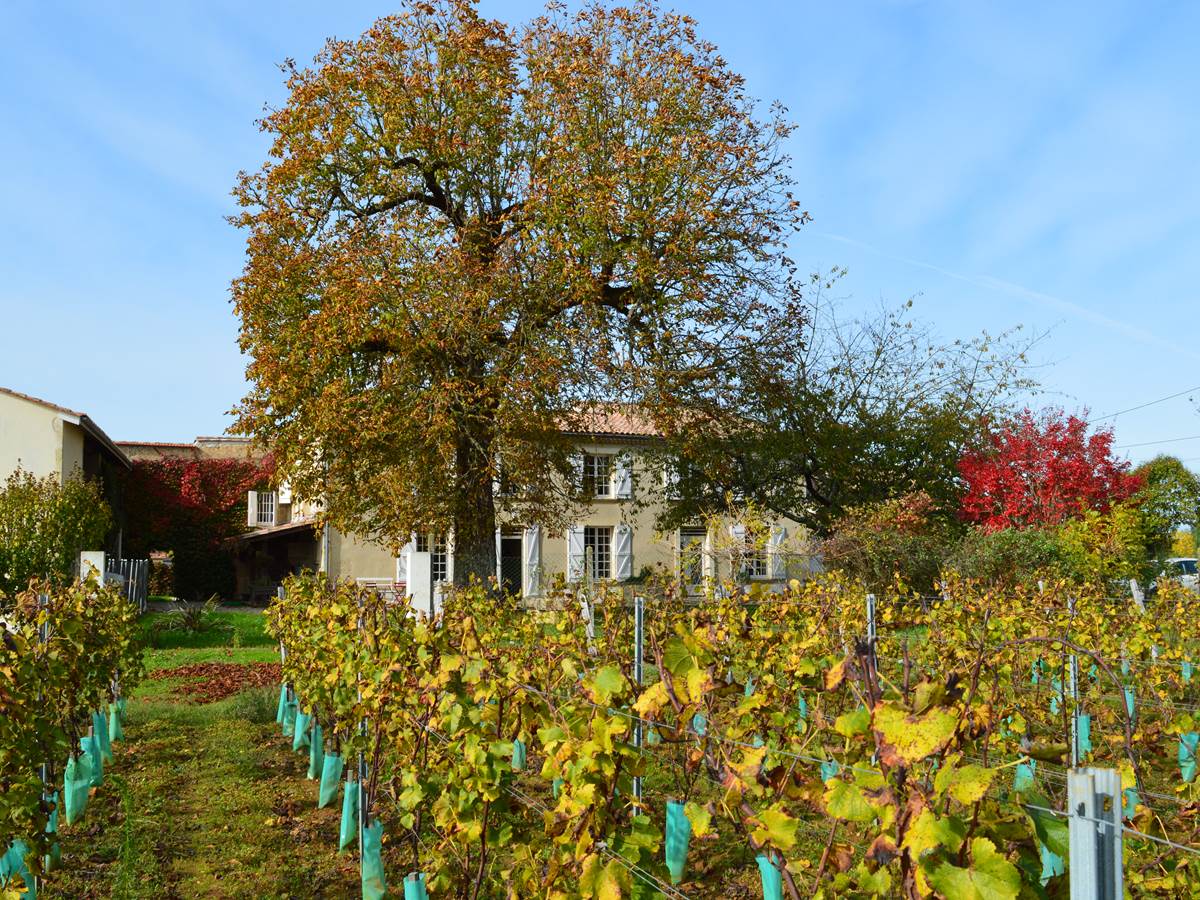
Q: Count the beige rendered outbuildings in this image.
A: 1